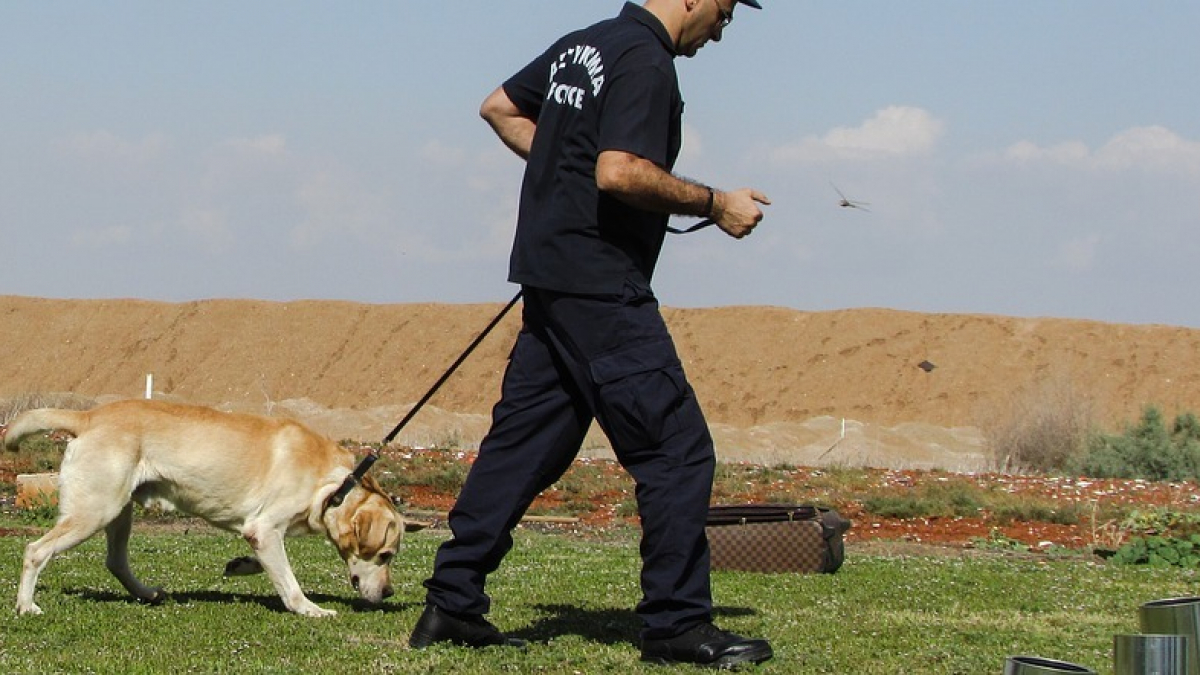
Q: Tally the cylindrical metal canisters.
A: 3